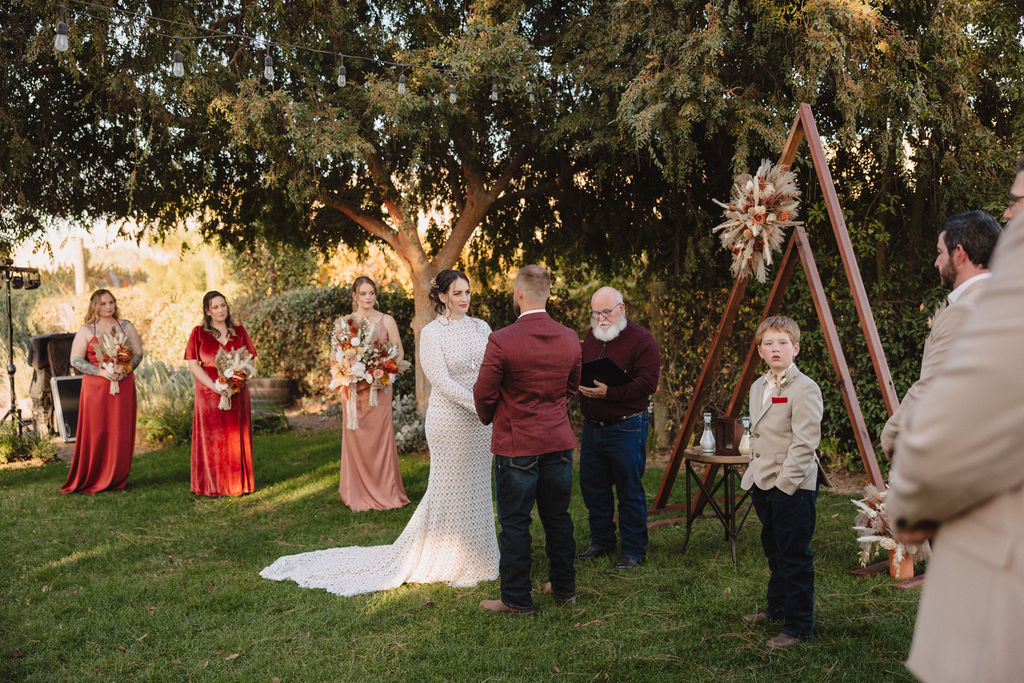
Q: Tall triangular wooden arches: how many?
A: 2